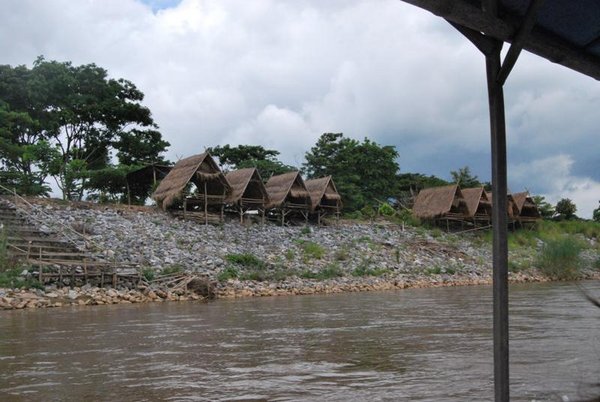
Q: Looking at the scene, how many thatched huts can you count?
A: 8